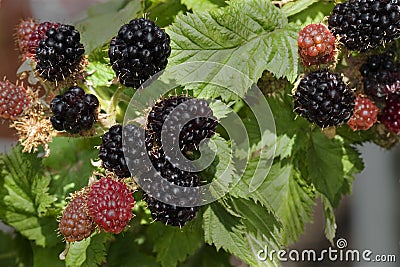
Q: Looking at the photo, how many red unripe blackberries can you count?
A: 8